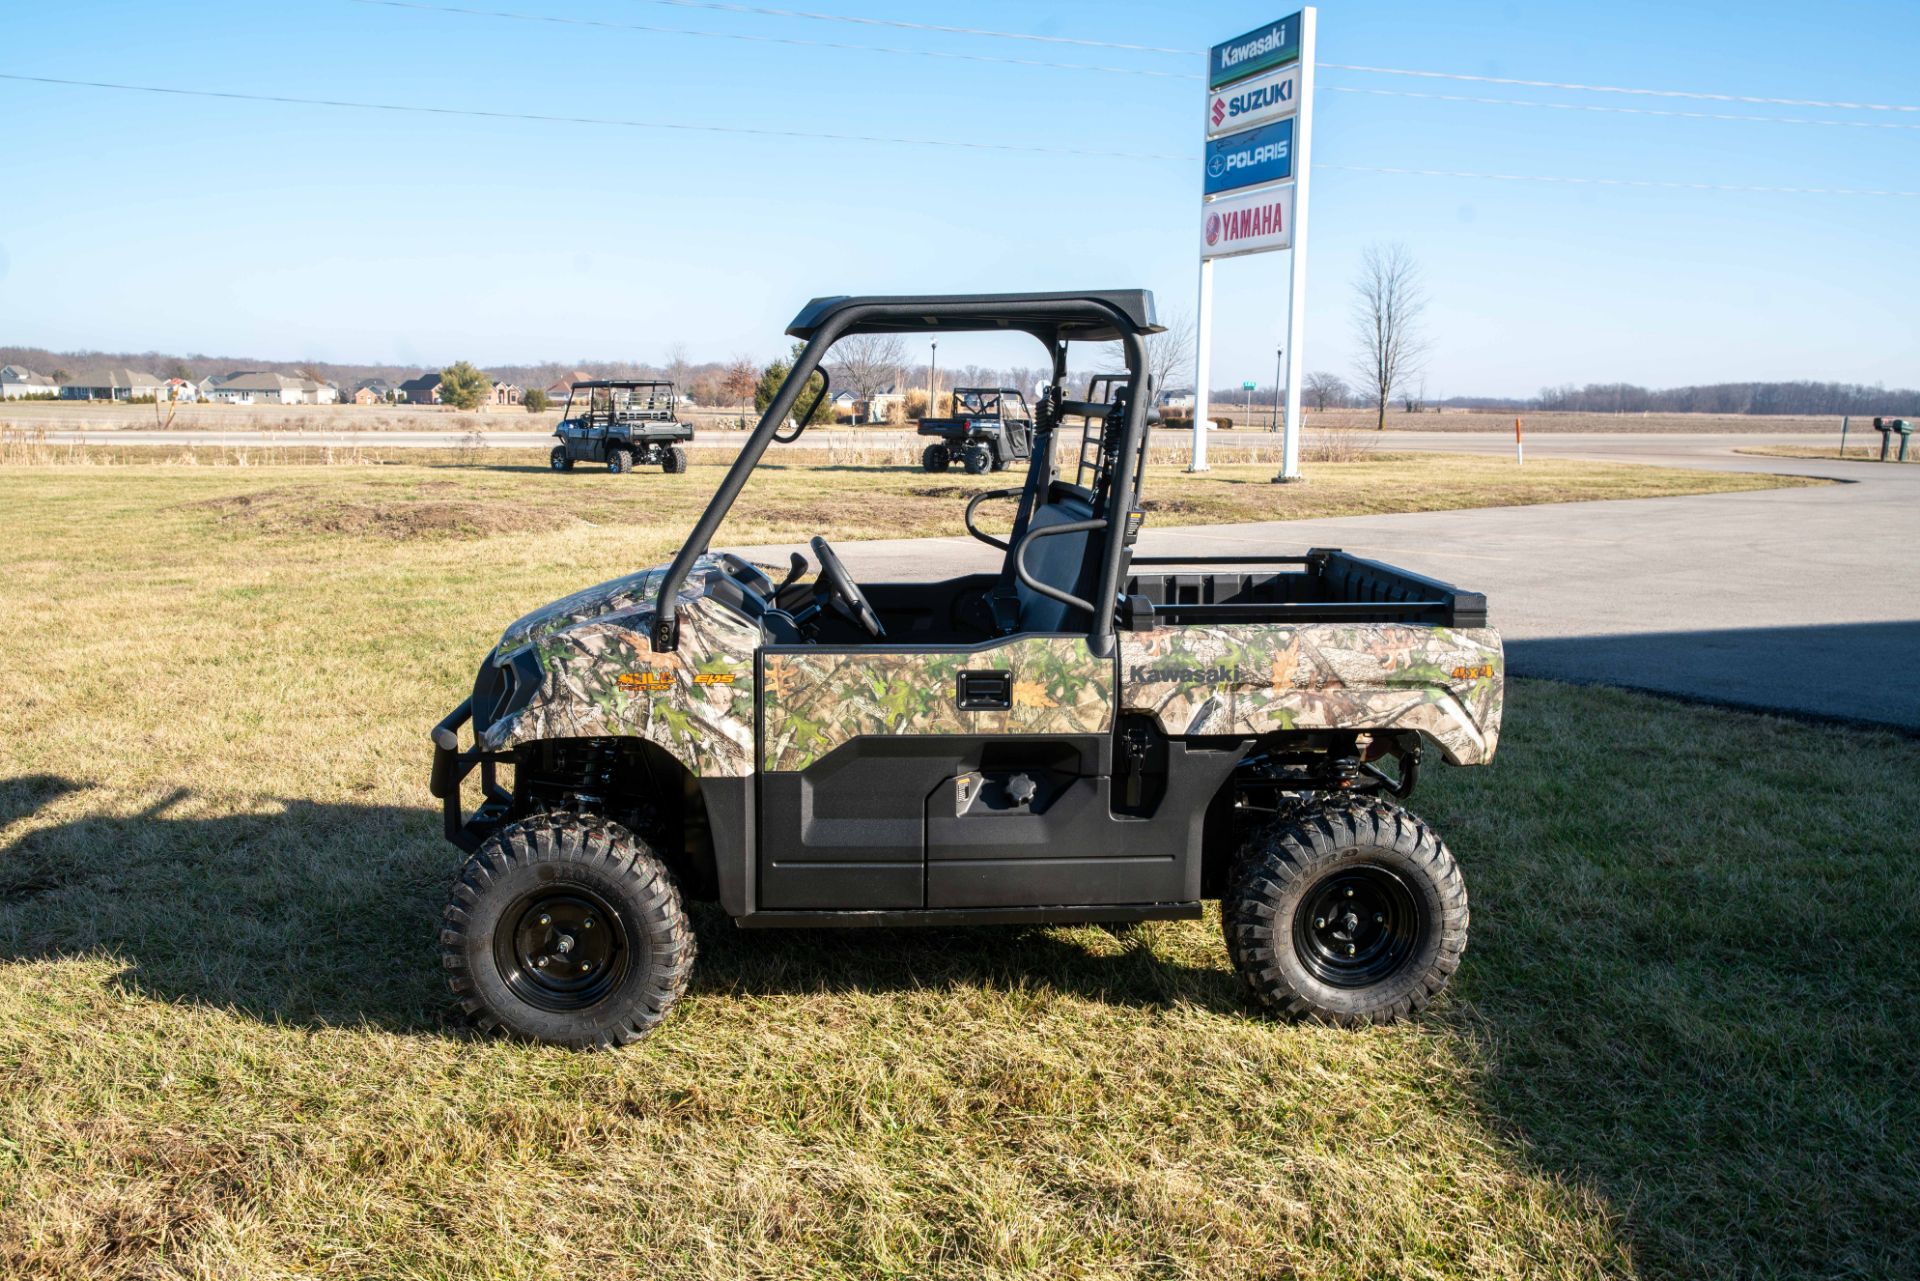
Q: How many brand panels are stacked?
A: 4